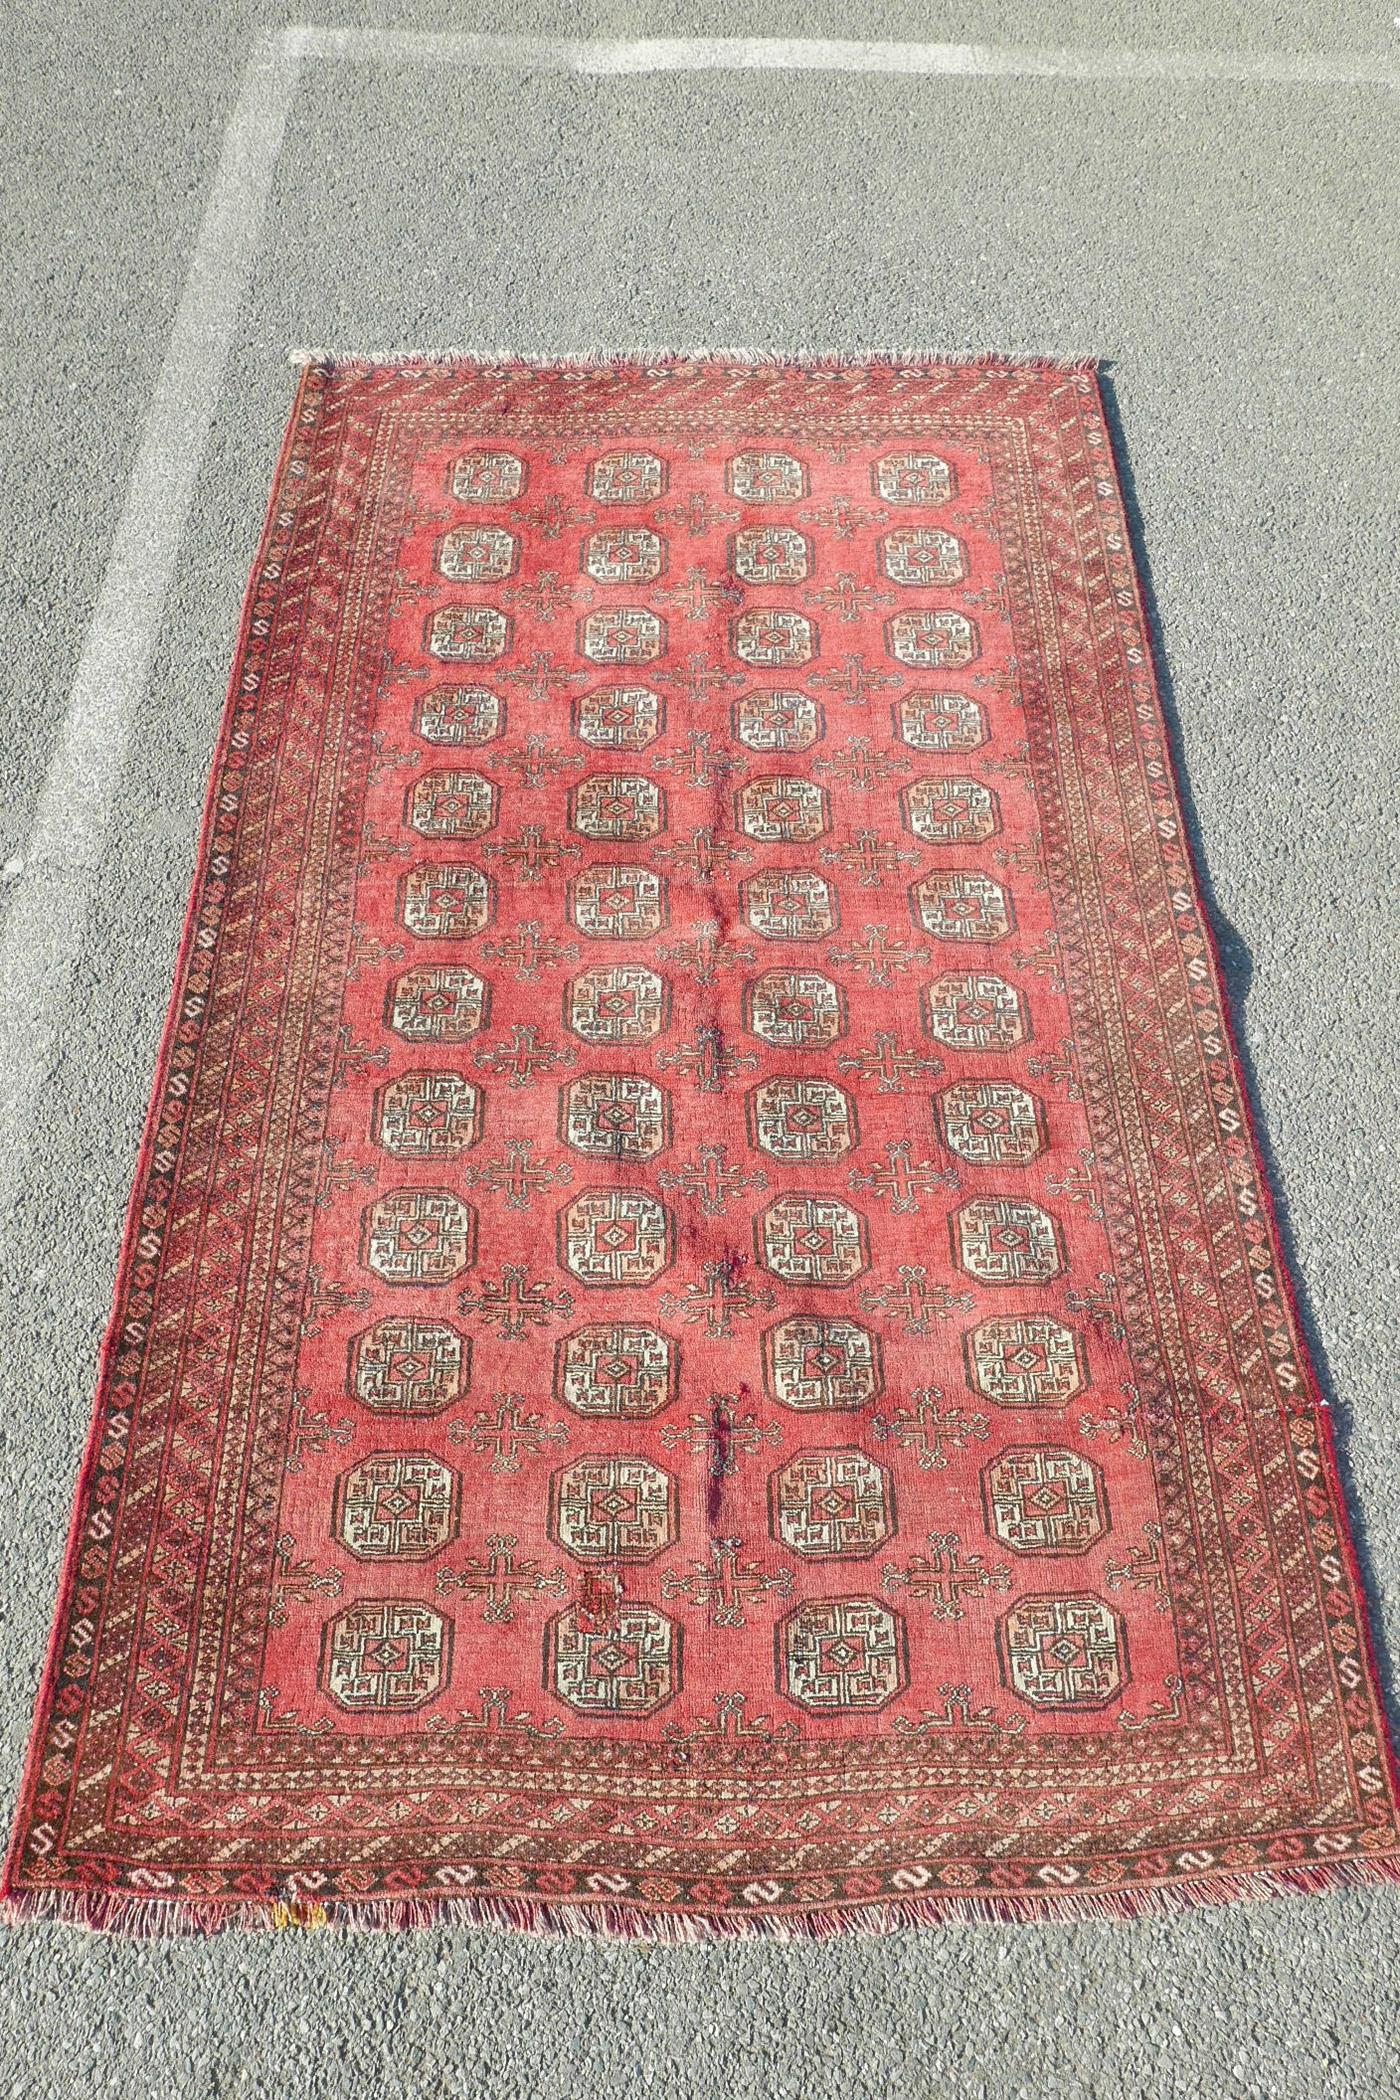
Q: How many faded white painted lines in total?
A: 2